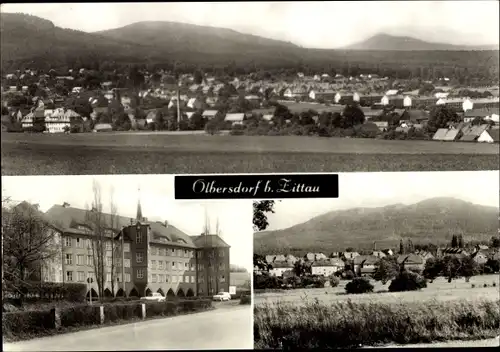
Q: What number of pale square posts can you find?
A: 3